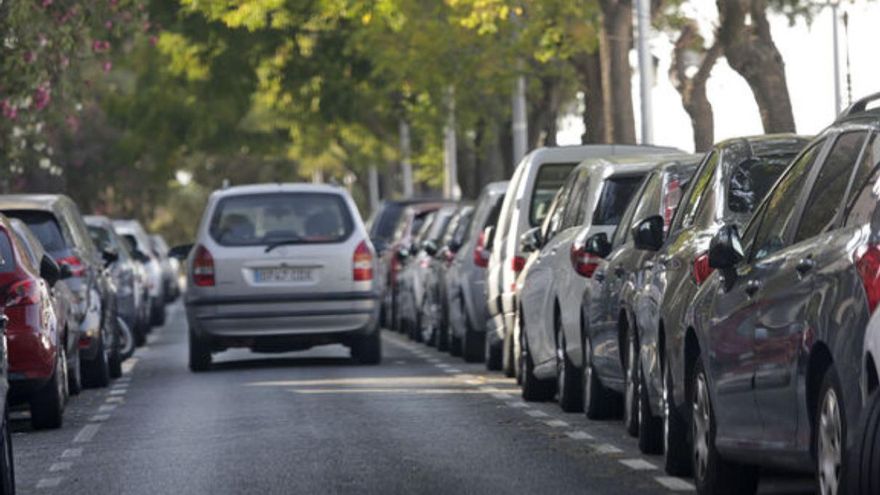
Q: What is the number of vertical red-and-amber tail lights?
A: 2